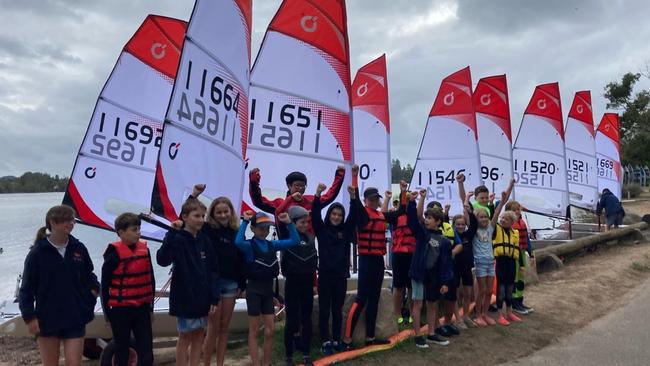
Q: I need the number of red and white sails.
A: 9